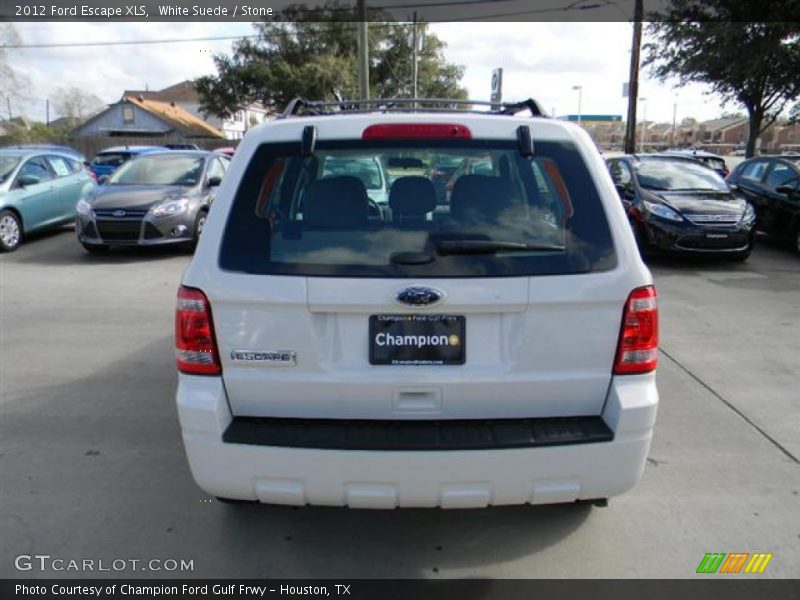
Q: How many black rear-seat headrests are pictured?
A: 3